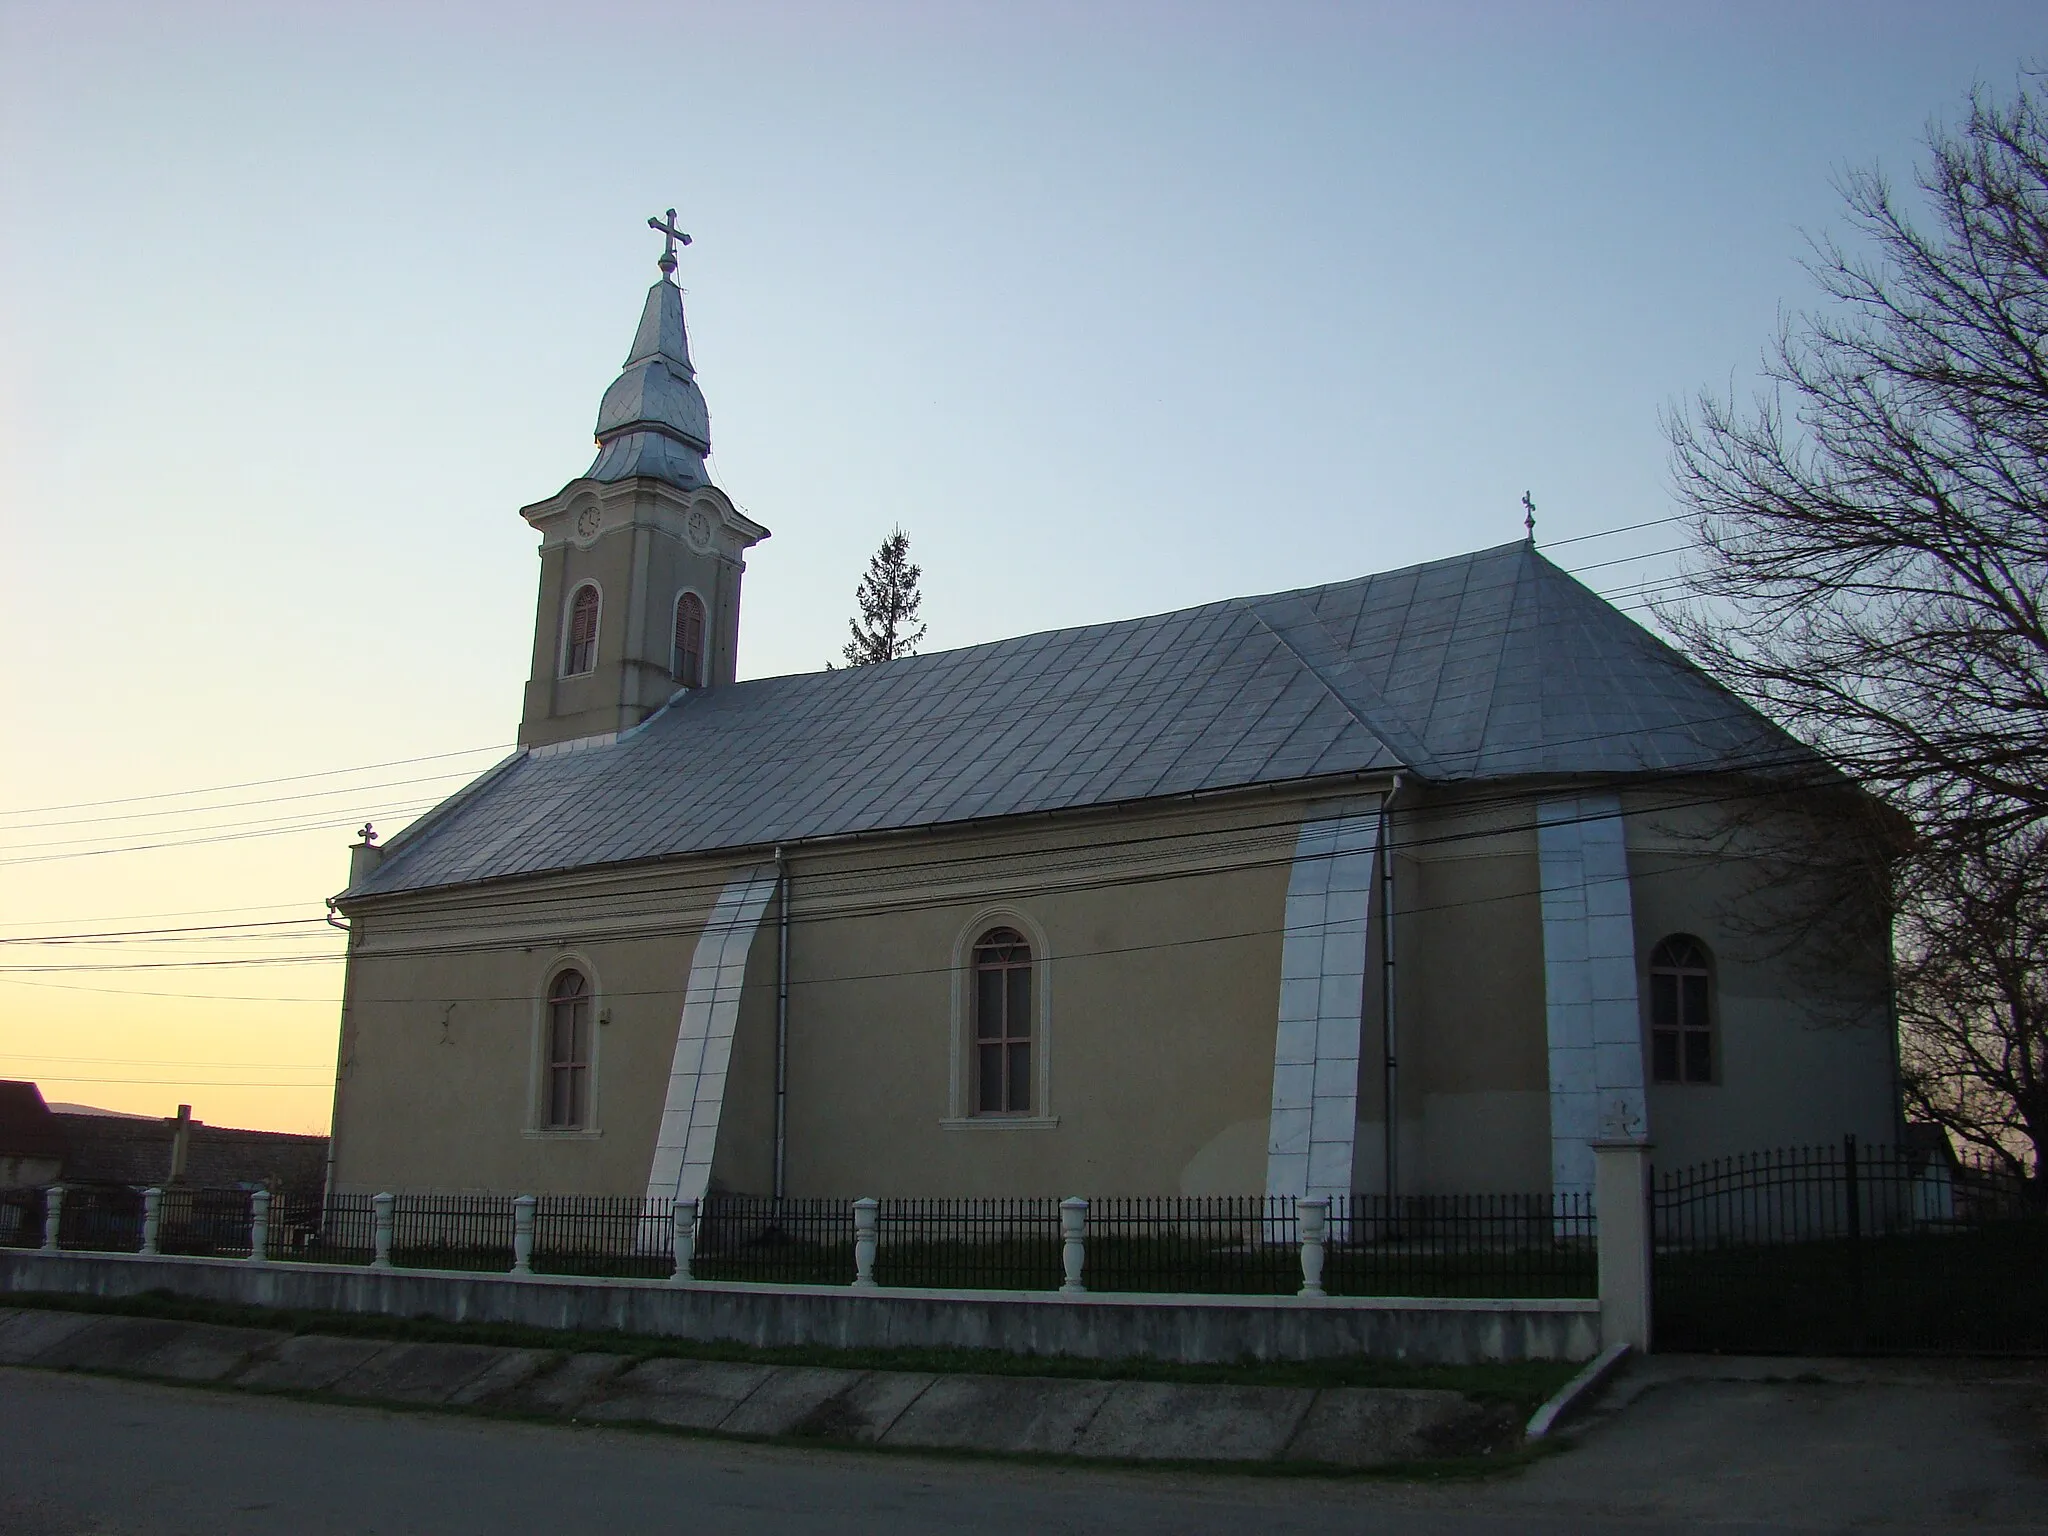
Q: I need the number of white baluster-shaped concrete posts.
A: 9